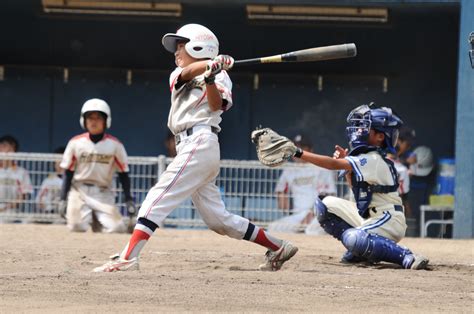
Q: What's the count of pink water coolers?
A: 0